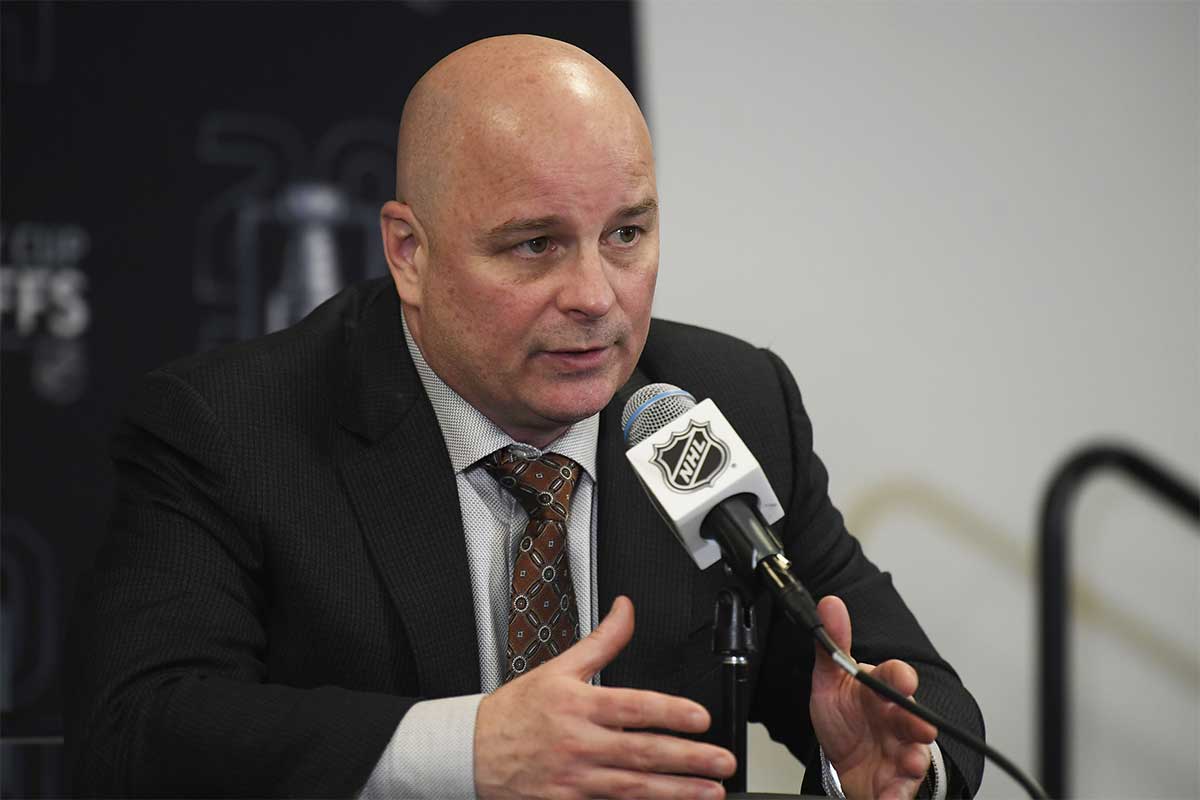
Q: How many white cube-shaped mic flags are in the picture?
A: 1